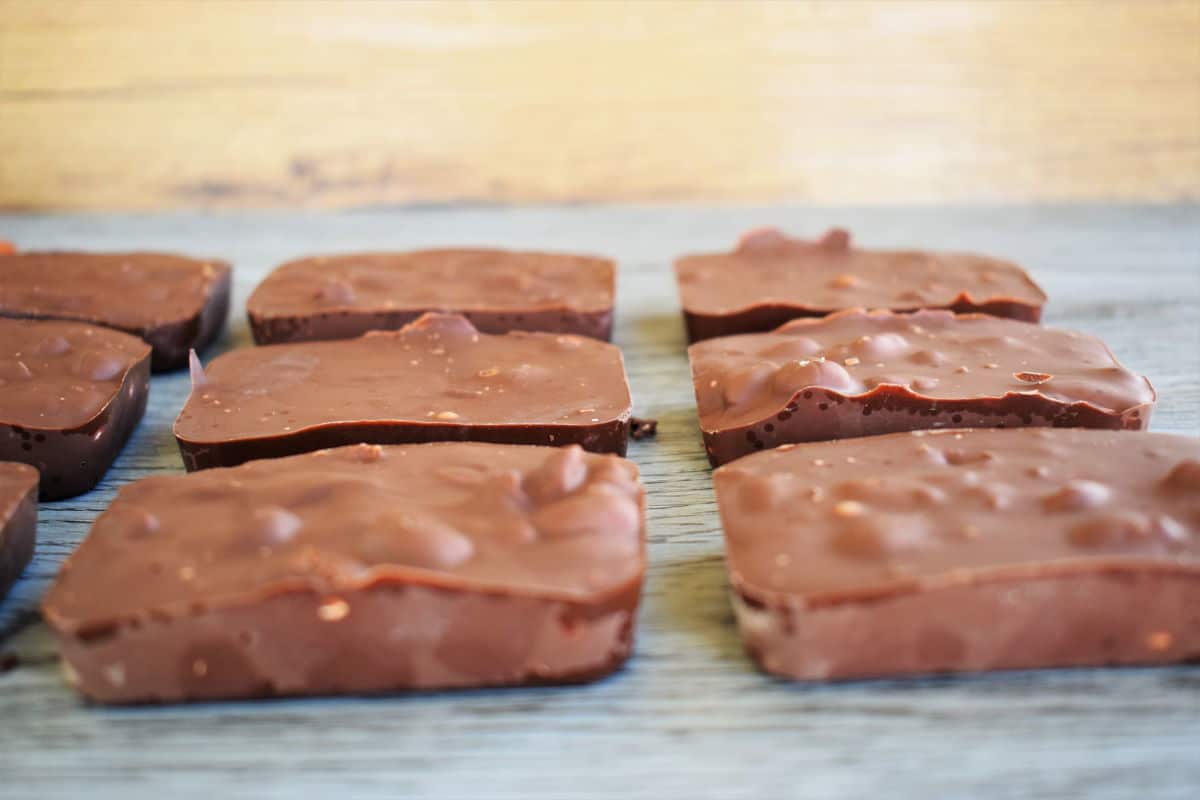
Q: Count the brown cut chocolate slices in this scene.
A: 9